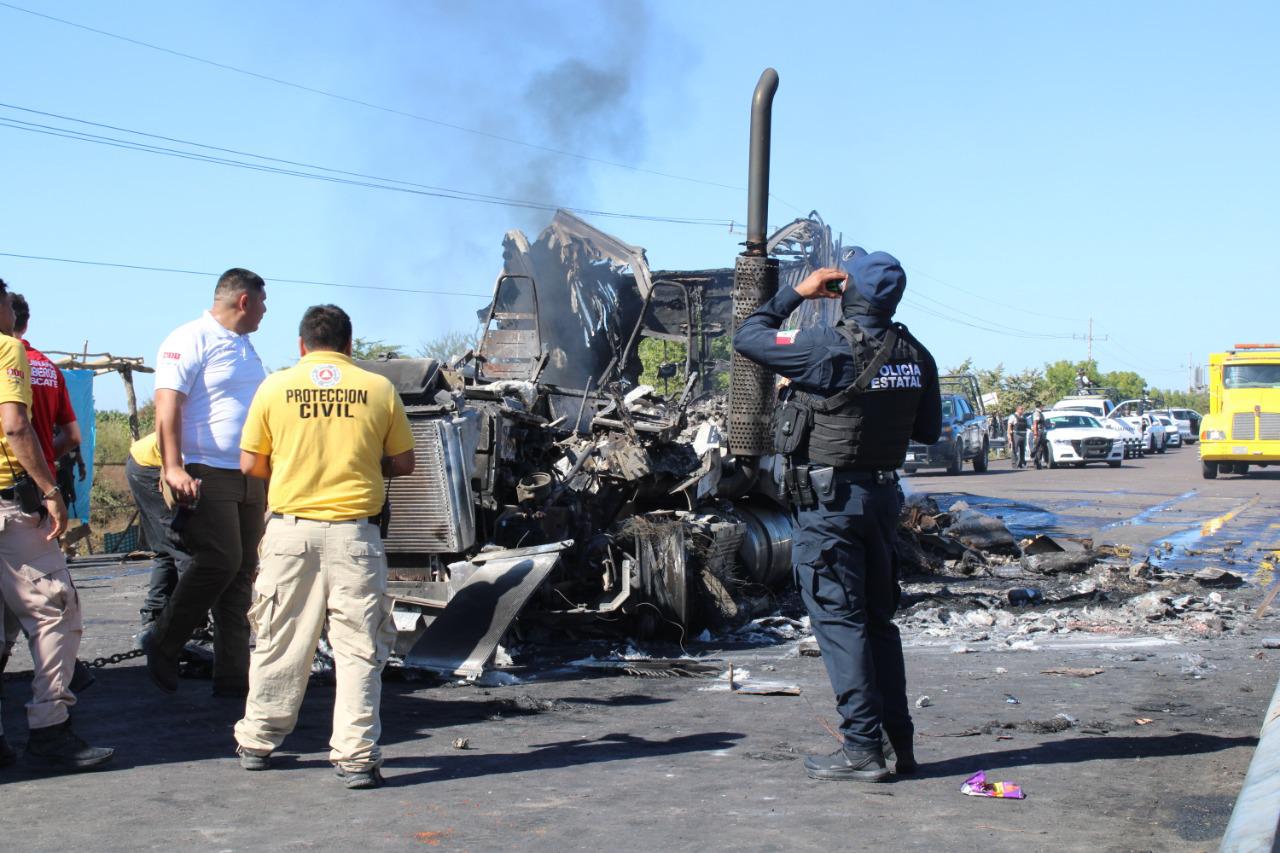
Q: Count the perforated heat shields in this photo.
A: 1